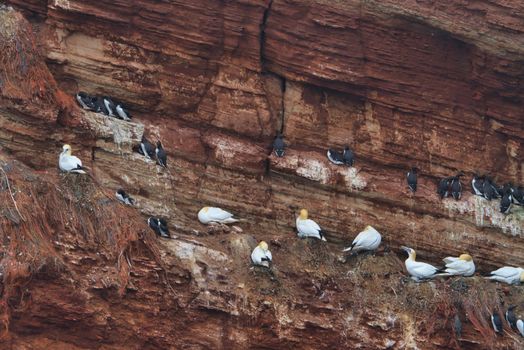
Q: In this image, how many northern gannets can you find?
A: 8